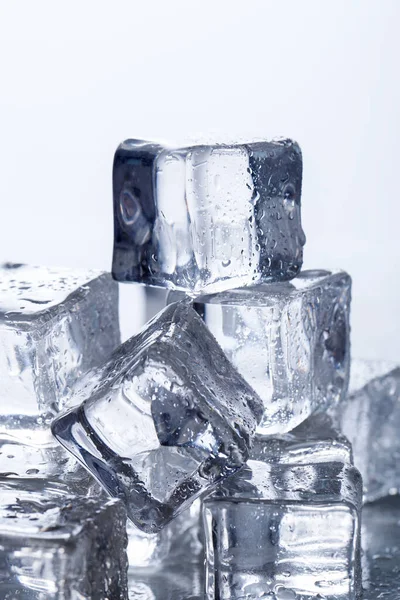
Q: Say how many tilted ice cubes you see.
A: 1